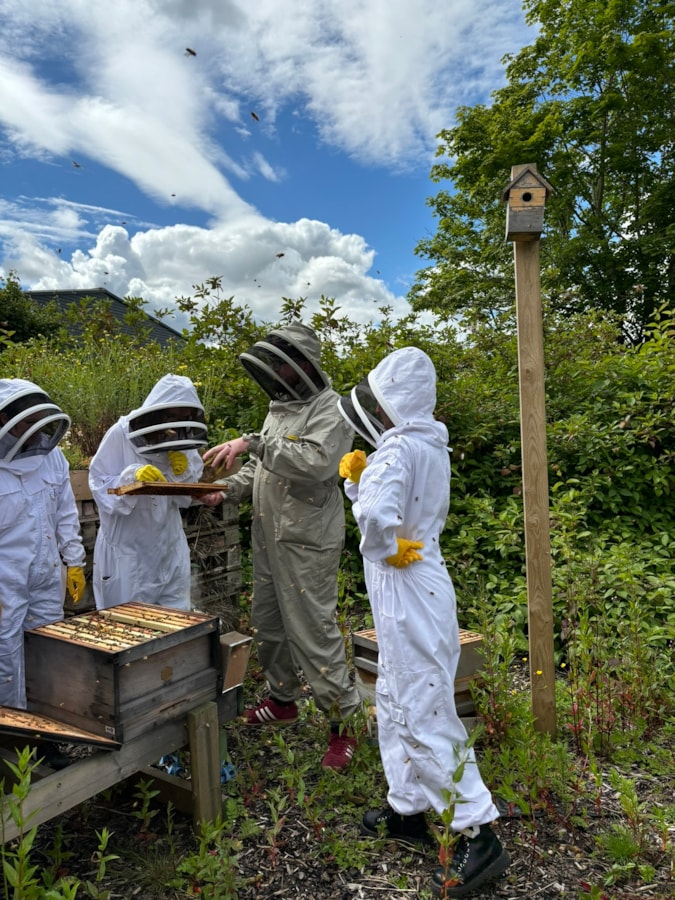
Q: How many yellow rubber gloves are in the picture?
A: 5